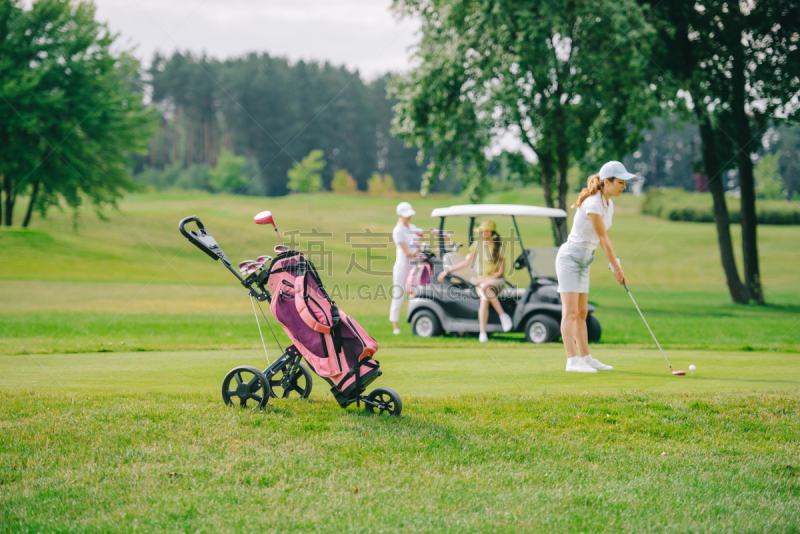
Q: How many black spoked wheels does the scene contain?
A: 3